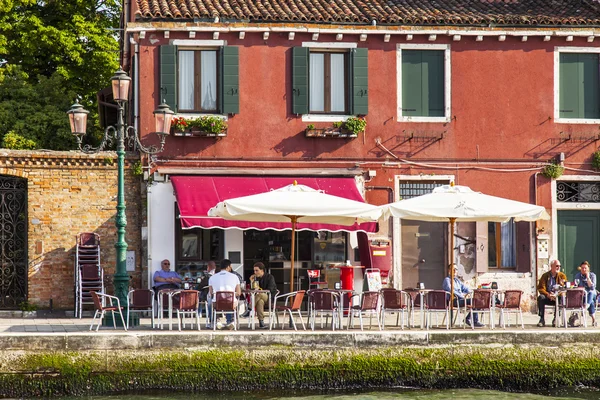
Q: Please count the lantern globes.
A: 3